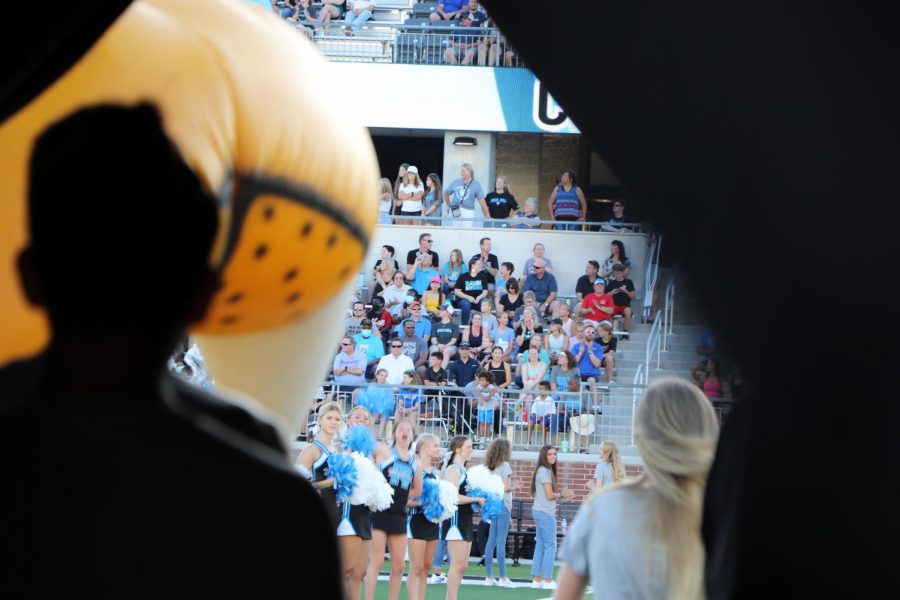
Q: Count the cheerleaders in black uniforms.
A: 5